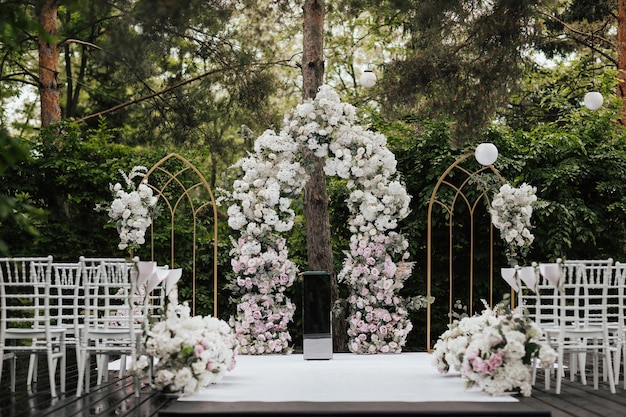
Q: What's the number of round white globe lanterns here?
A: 3